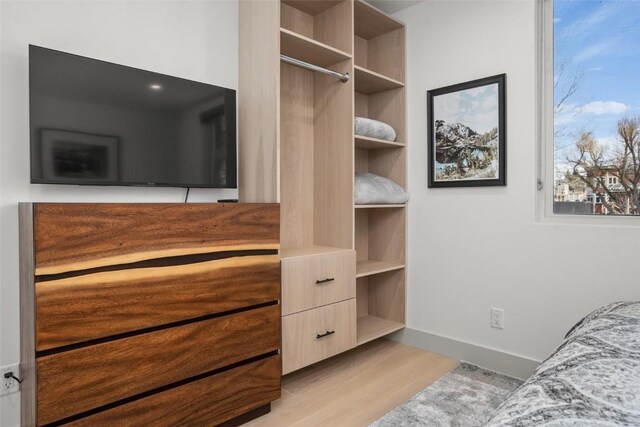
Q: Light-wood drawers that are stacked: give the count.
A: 2